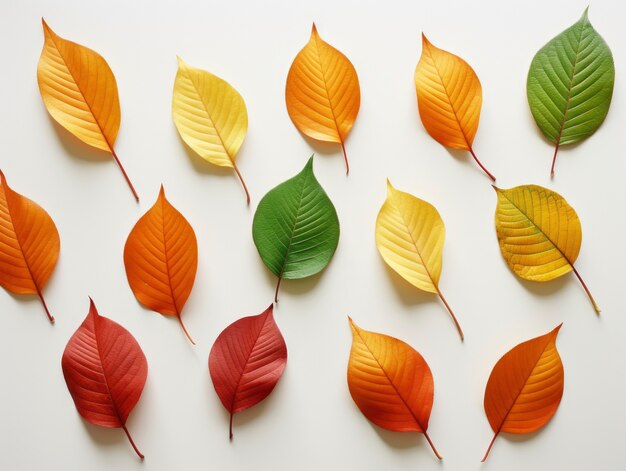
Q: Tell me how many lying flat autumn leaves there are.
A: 14